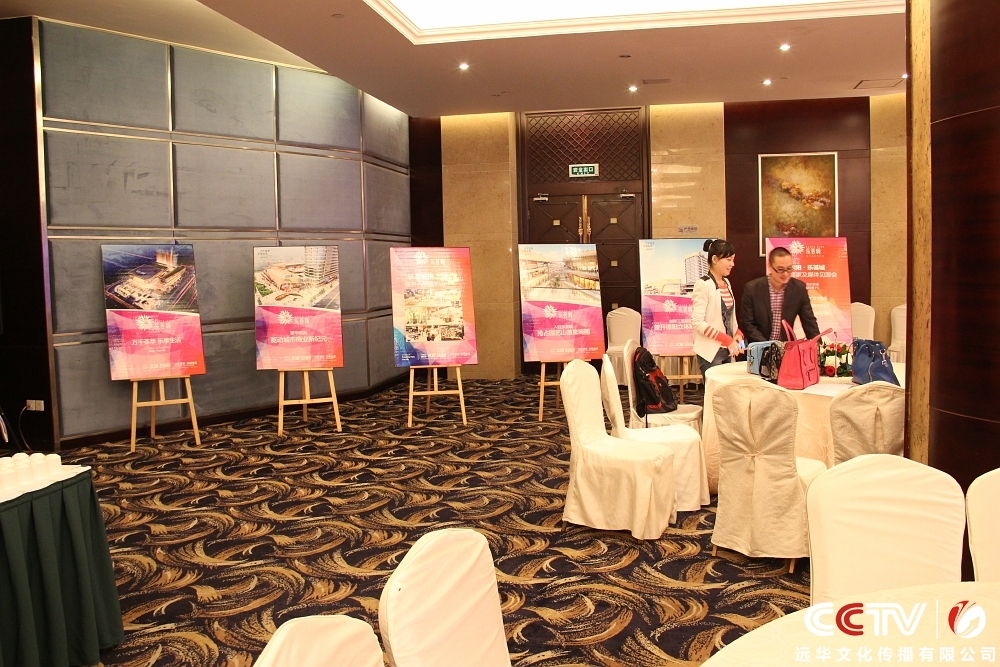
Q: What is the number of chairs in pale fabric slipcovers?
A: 12